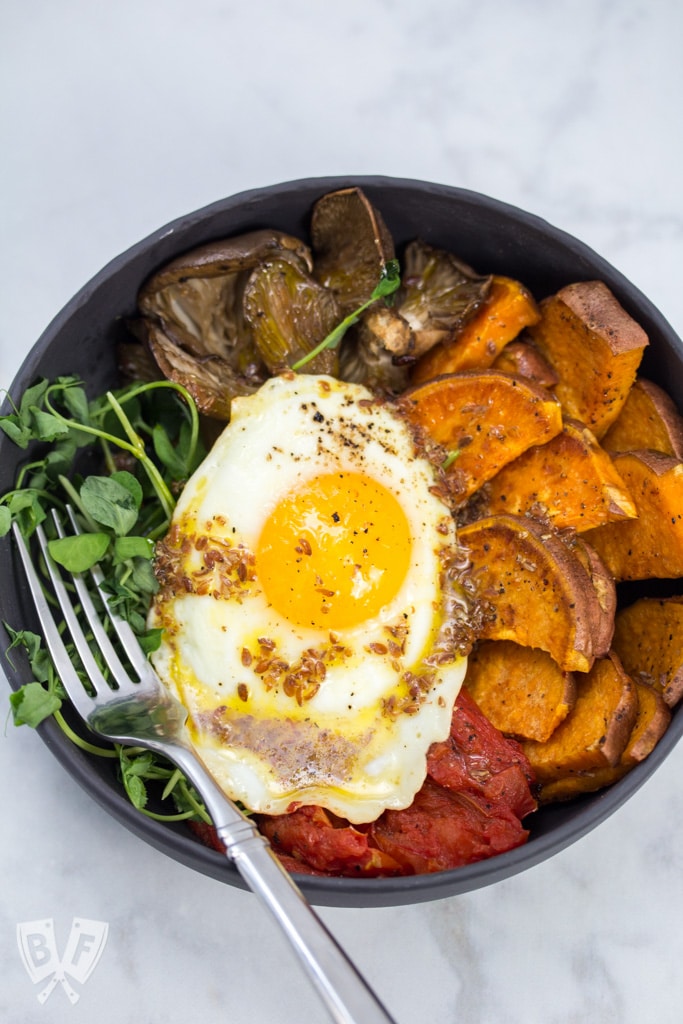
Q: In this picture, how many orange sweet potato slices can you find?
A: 13